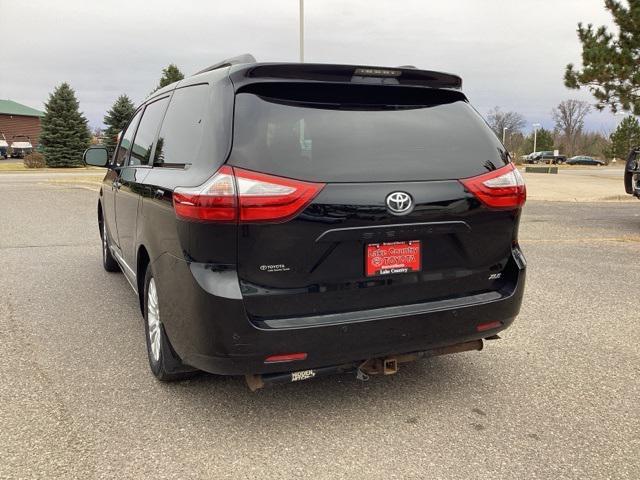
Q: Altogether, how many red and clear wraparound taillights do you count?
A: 2